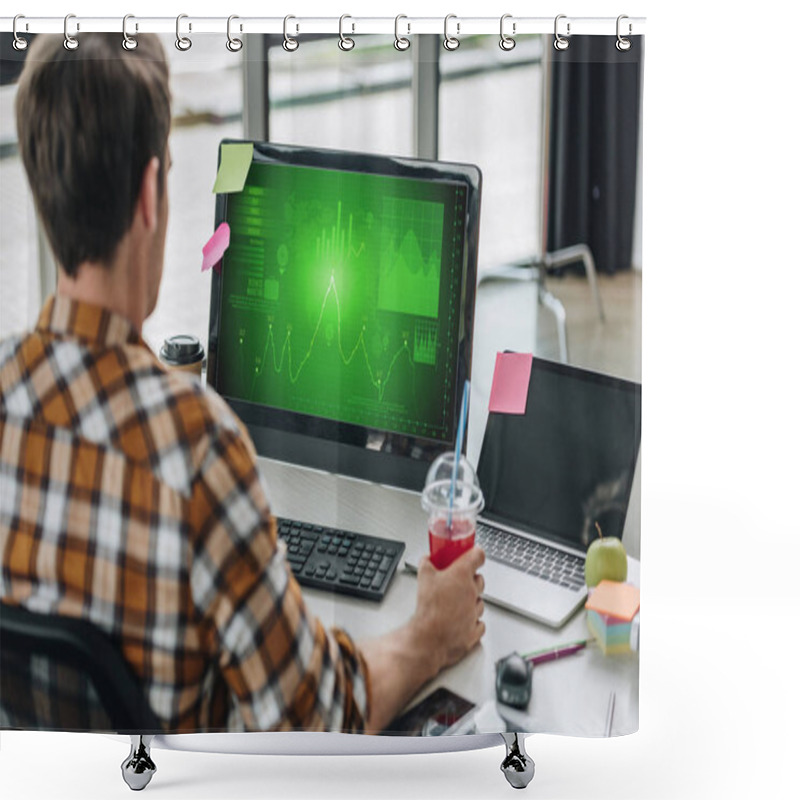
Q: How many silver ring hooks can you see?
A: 12